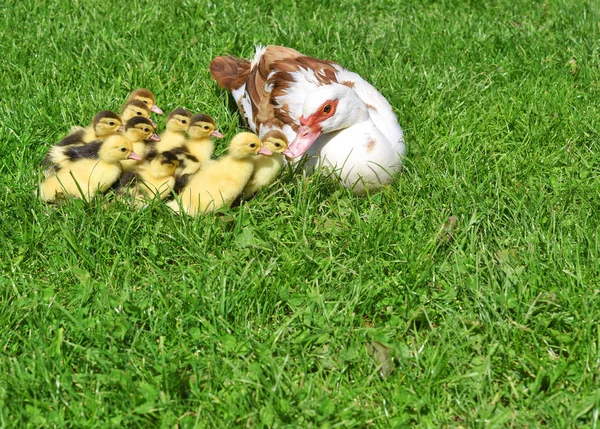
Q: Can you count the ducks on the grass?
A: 11